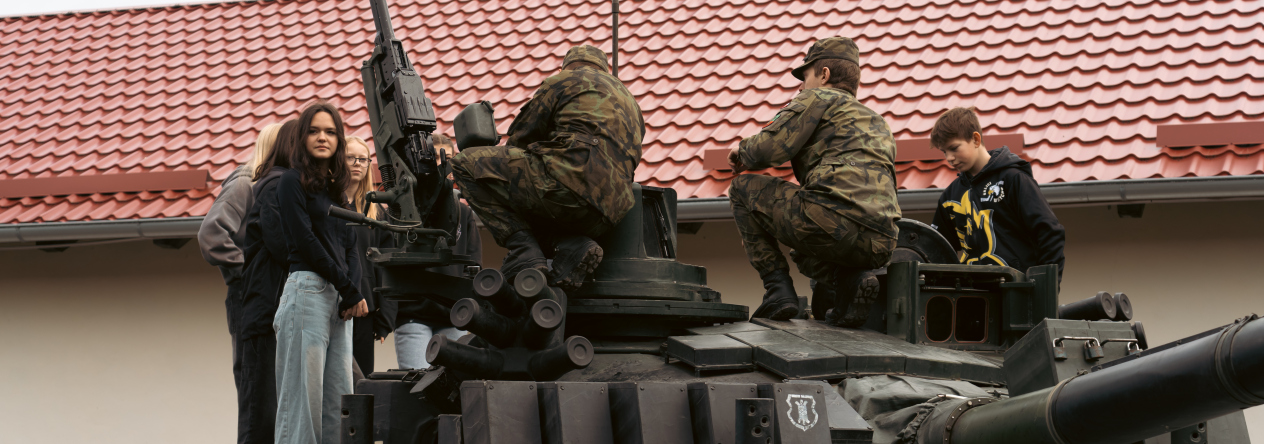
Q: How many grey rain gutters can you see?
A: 1